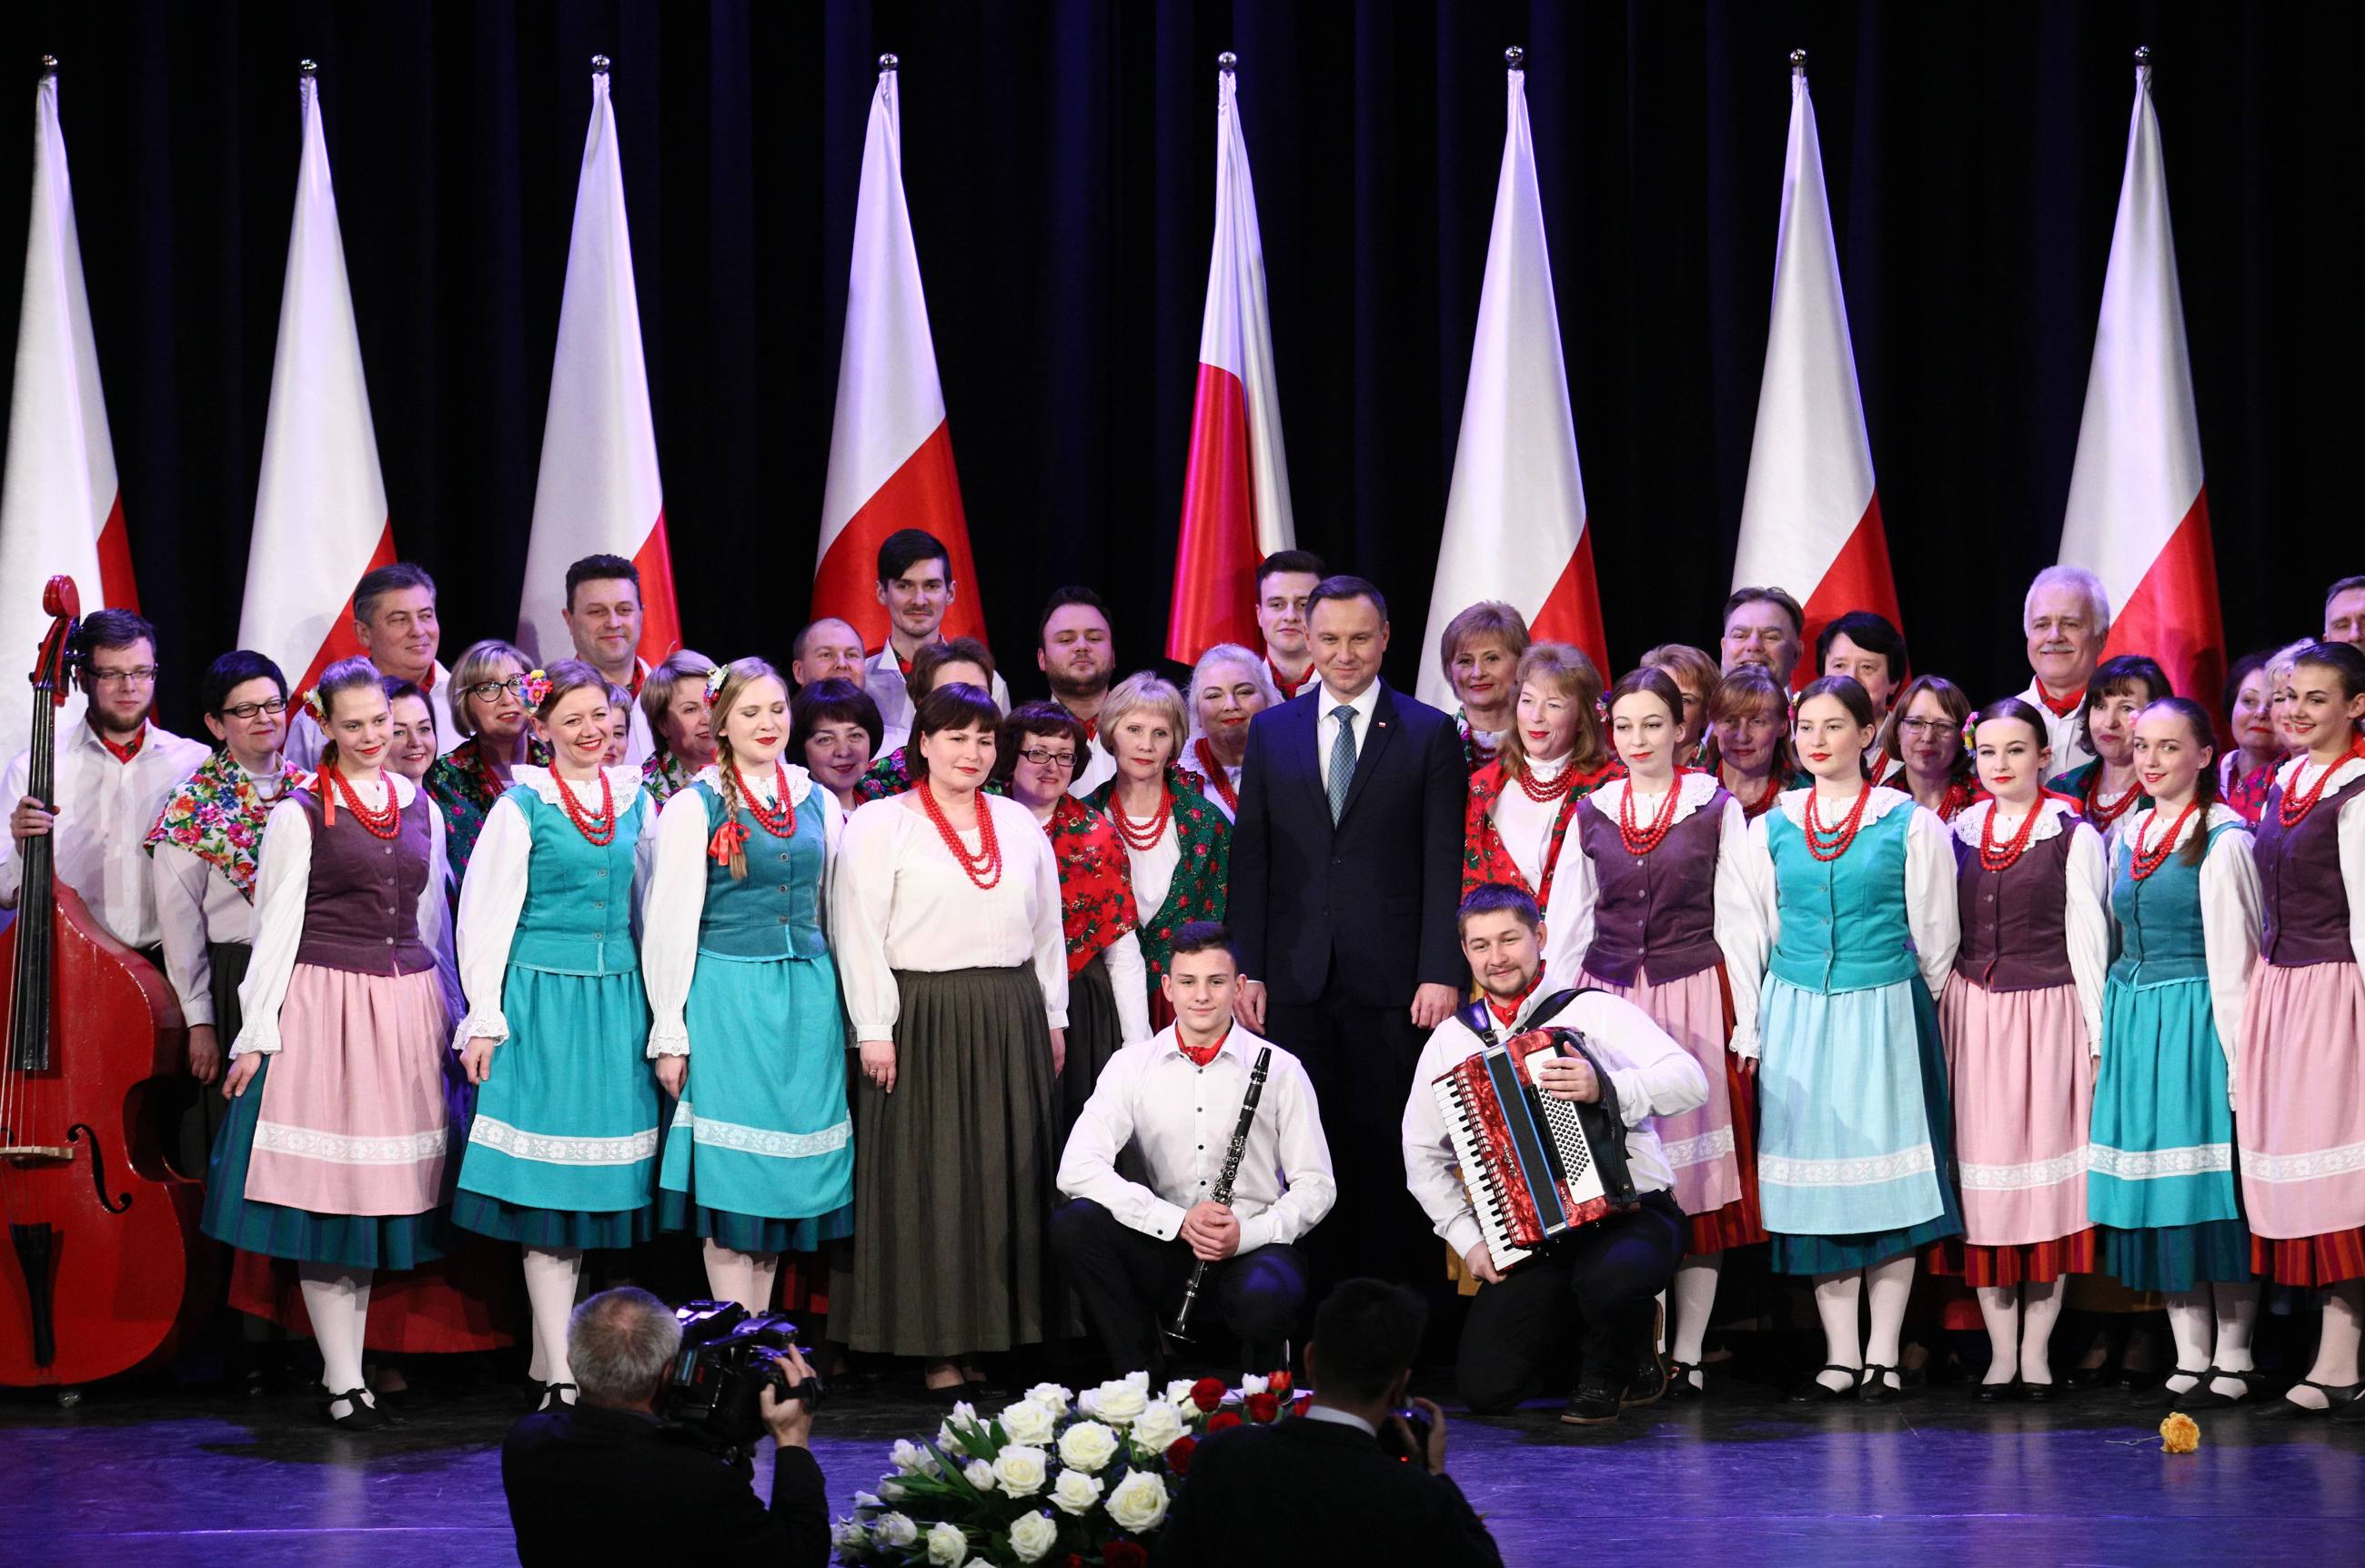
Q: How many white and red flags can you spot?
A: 8